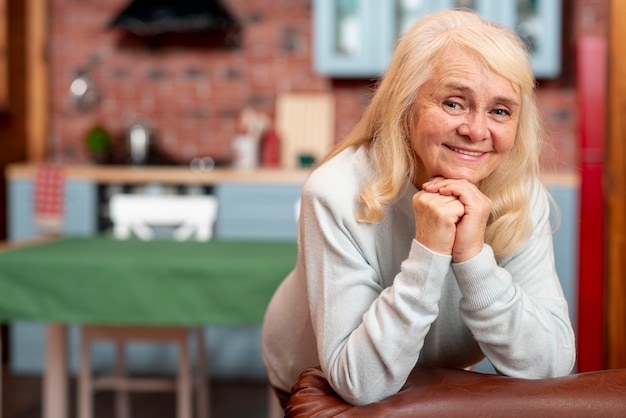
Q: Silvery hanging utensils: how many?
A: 1